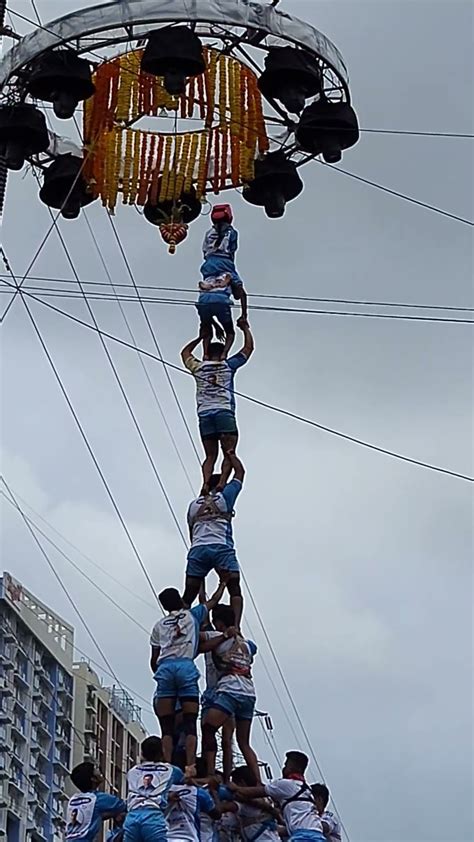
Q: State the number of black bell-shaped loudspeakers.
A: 8